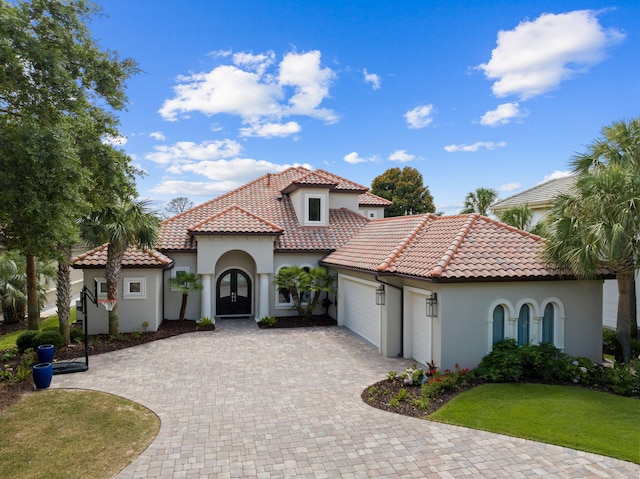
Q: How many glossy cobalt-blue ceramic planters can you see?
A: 2